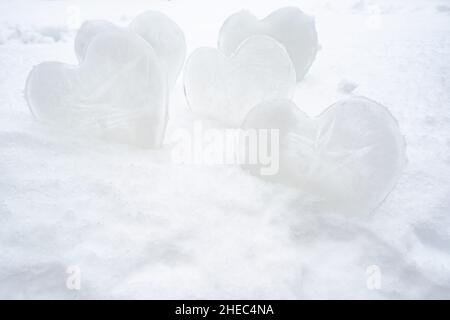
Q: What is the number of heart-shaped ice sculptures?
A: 5